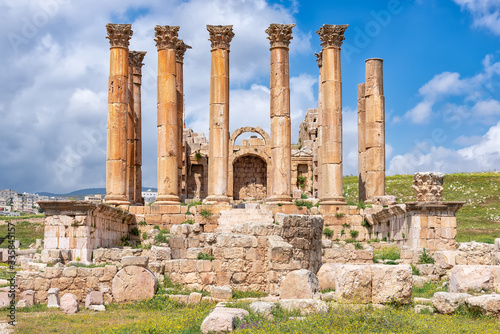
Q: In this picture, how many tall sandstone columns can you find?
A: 11